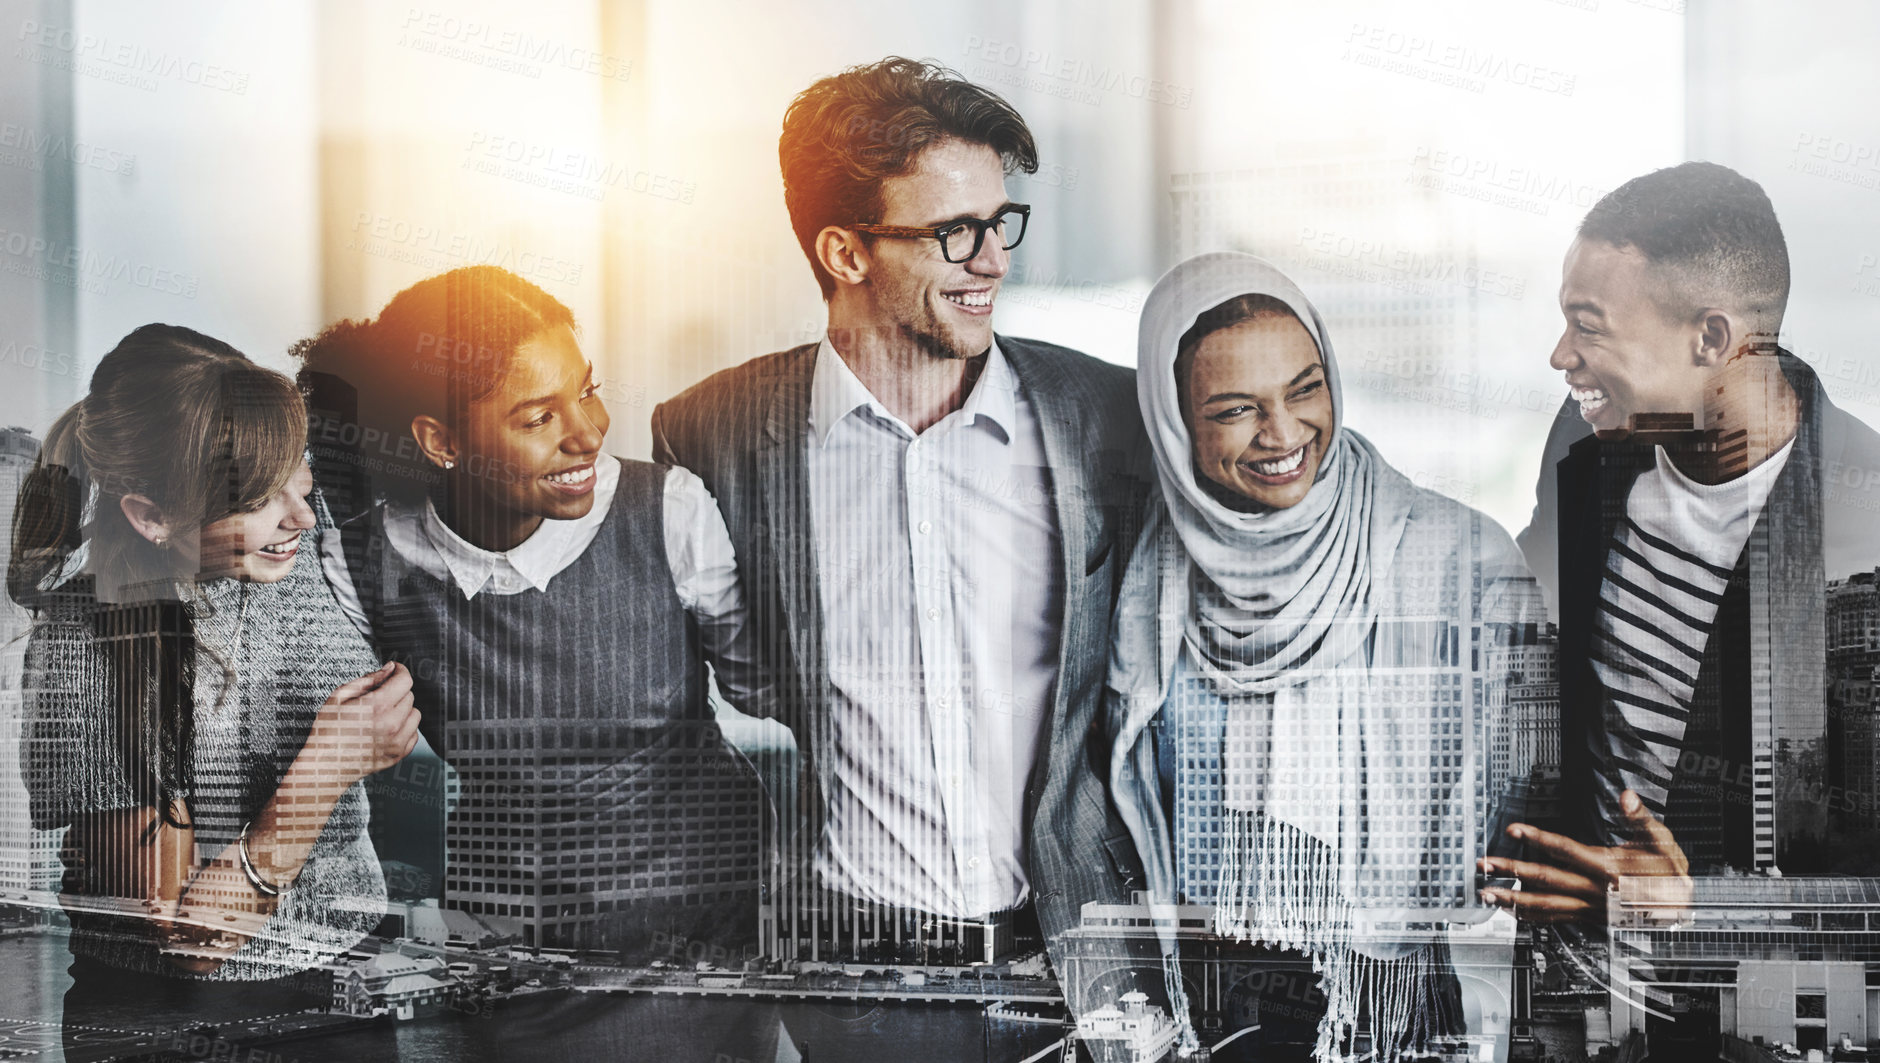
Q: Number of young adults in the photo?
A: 5